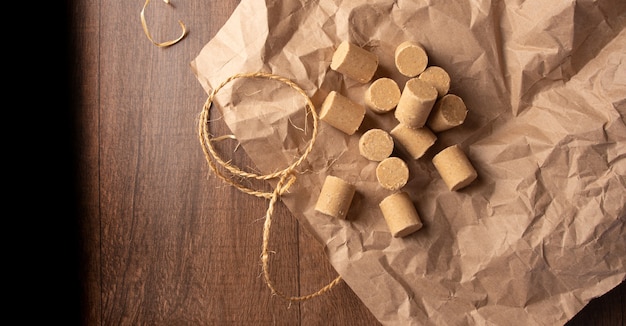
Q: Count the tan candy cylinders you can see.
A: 13